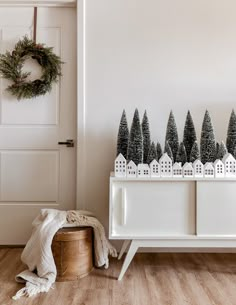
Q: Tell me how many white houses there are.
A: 11